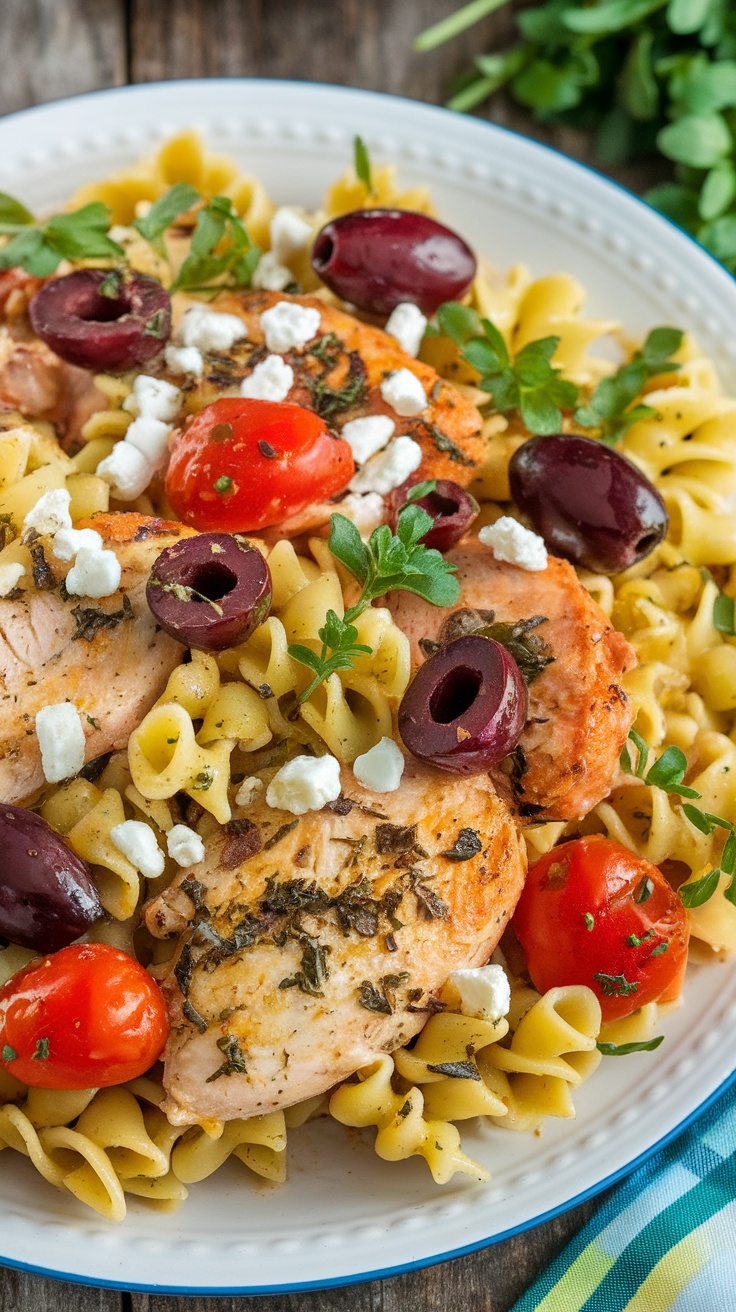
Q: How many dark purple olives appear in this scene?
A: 7